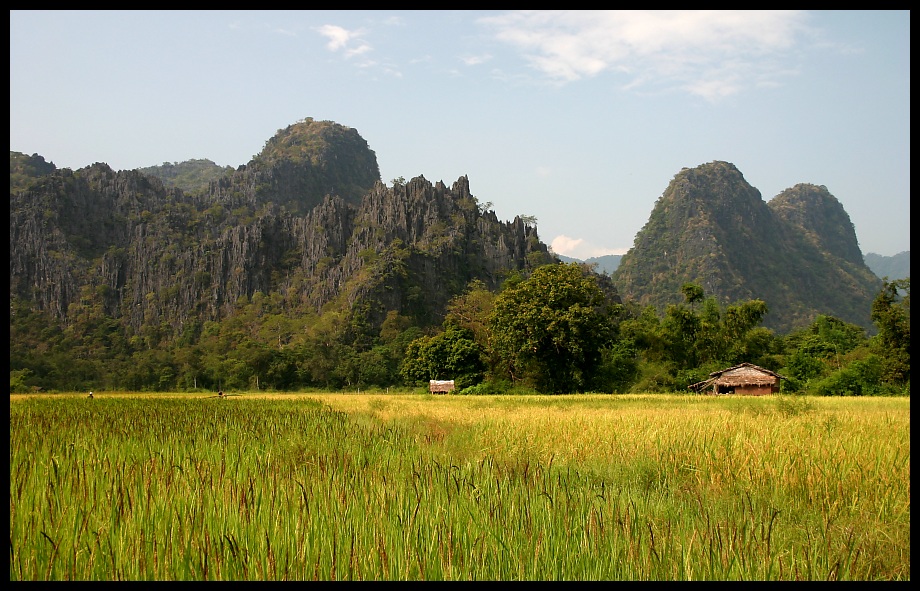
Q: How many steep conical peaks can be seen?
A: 2